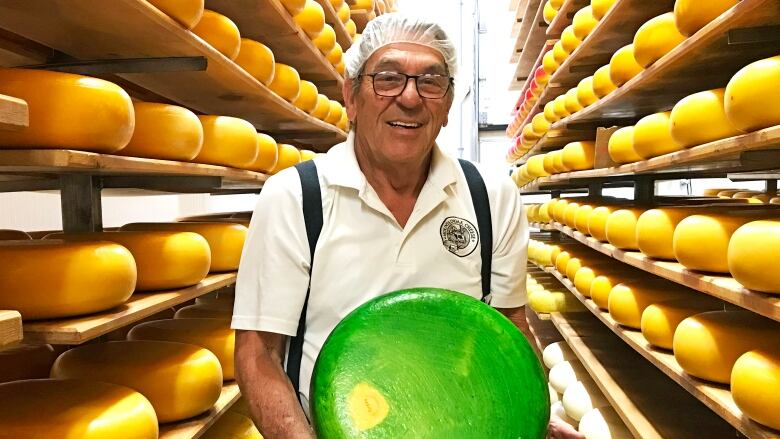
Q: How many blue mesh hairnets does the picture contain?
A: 0